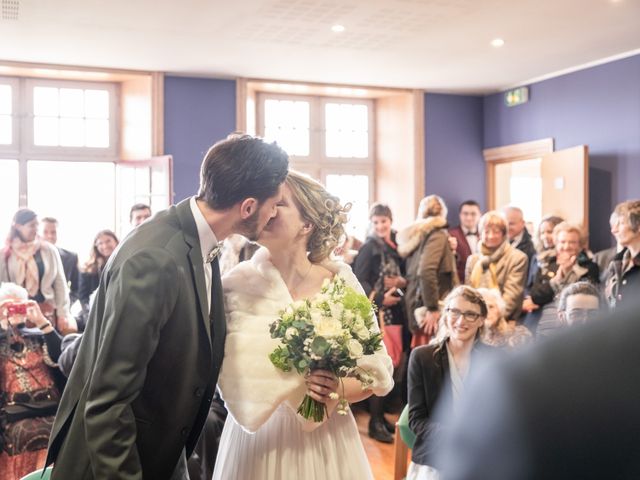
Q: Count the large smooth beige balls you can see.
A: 0